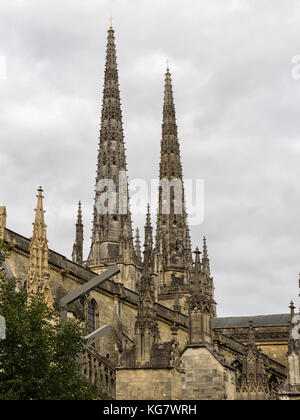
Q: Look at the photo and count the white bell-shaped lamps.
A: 0